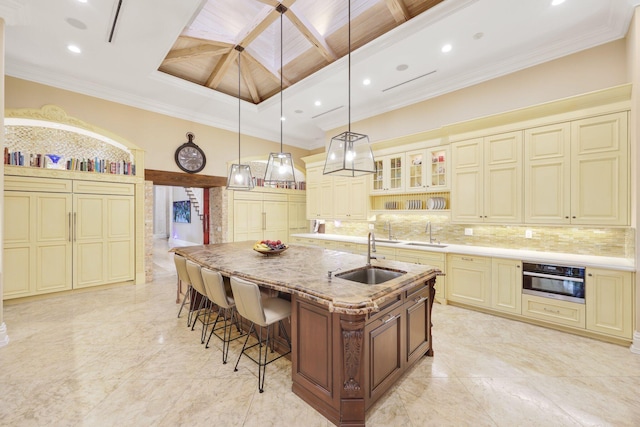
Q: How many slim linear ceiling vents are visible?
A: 3